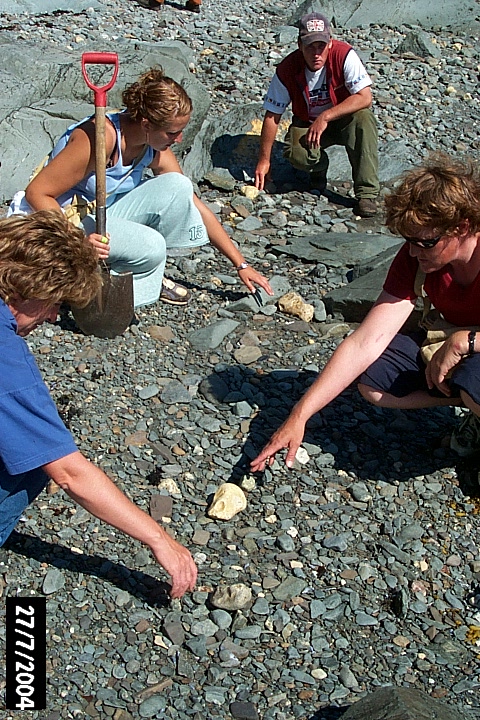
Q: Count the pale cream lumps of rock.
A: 4